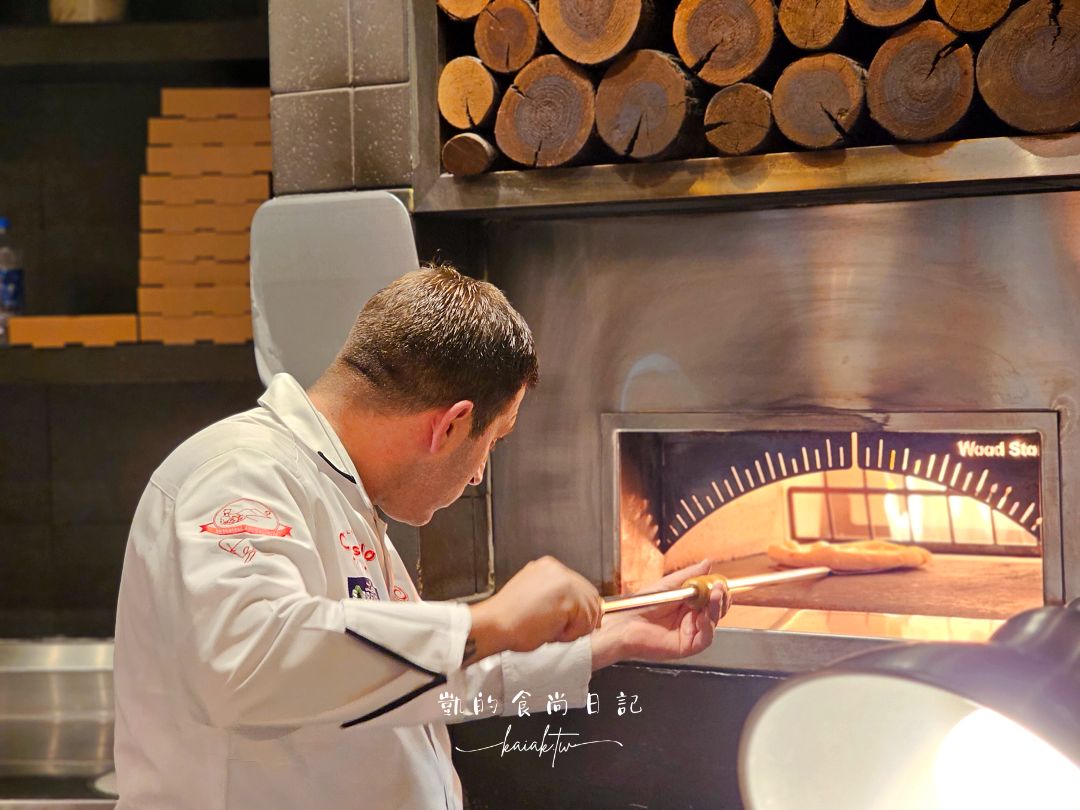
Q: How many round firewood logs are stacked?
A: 15